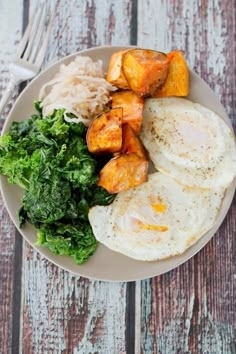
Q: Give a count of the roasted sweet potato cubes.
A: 7